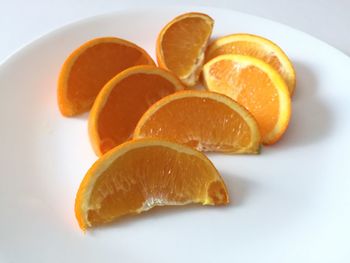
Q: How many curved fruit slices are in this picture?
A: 7